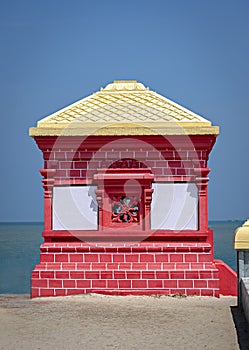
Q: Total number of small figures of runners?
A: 0